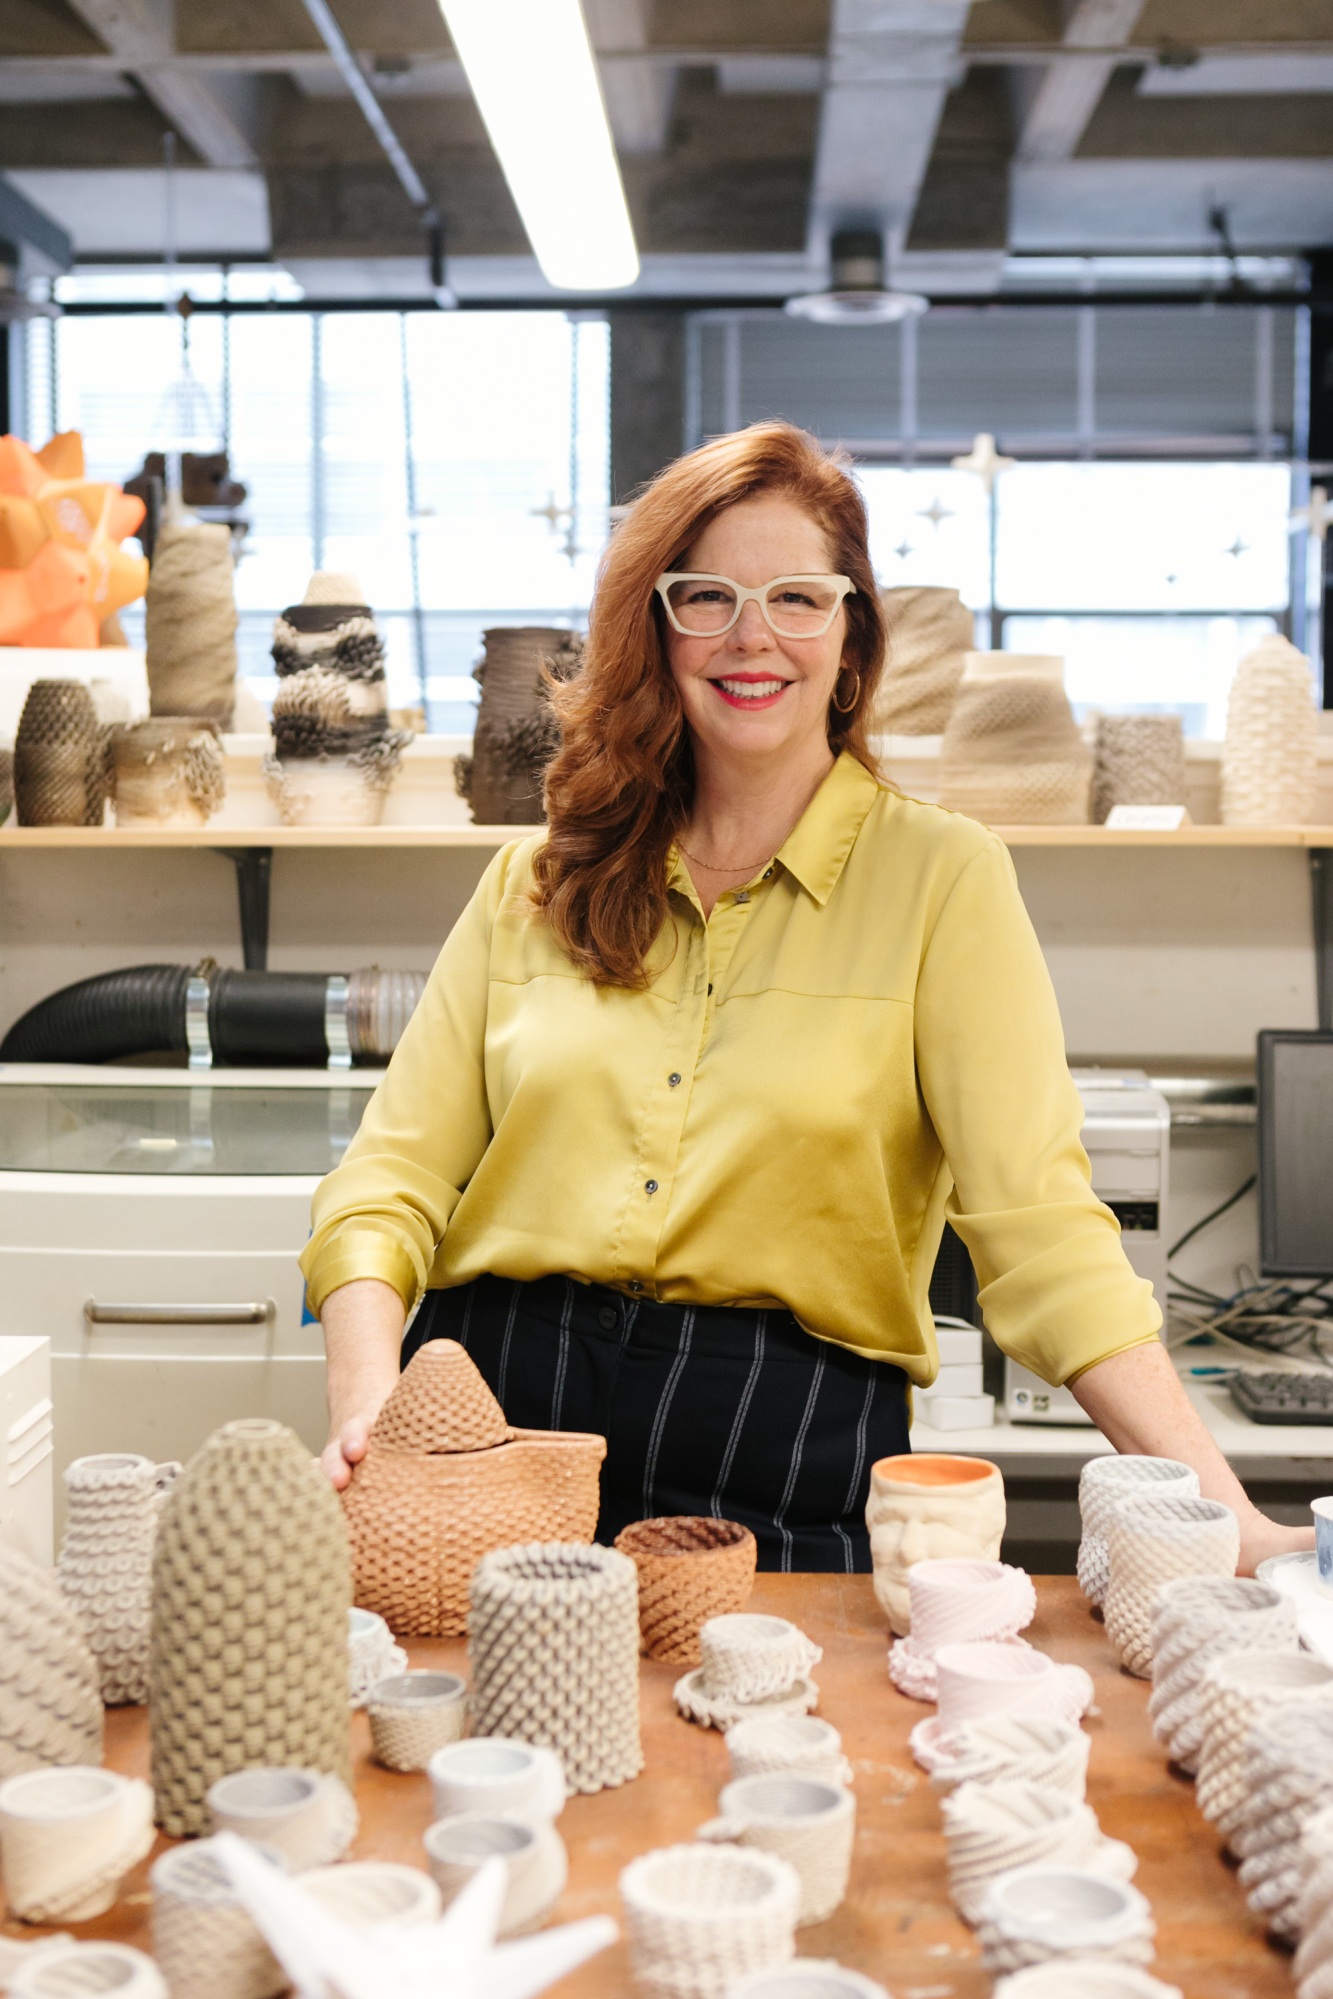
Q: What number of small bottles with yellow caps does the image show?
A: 0